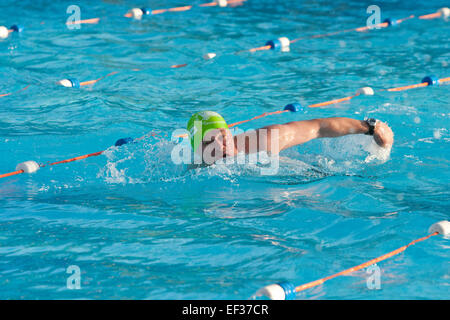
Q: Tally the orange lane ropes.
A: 4